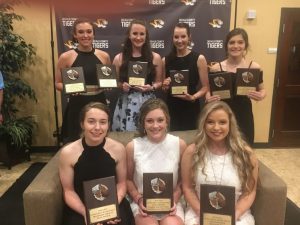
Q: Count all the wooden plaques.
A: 9